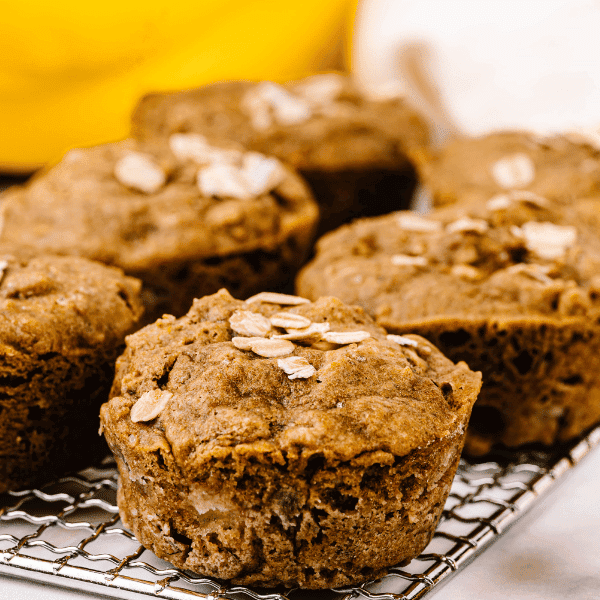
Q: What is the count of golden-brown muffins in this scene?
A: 6